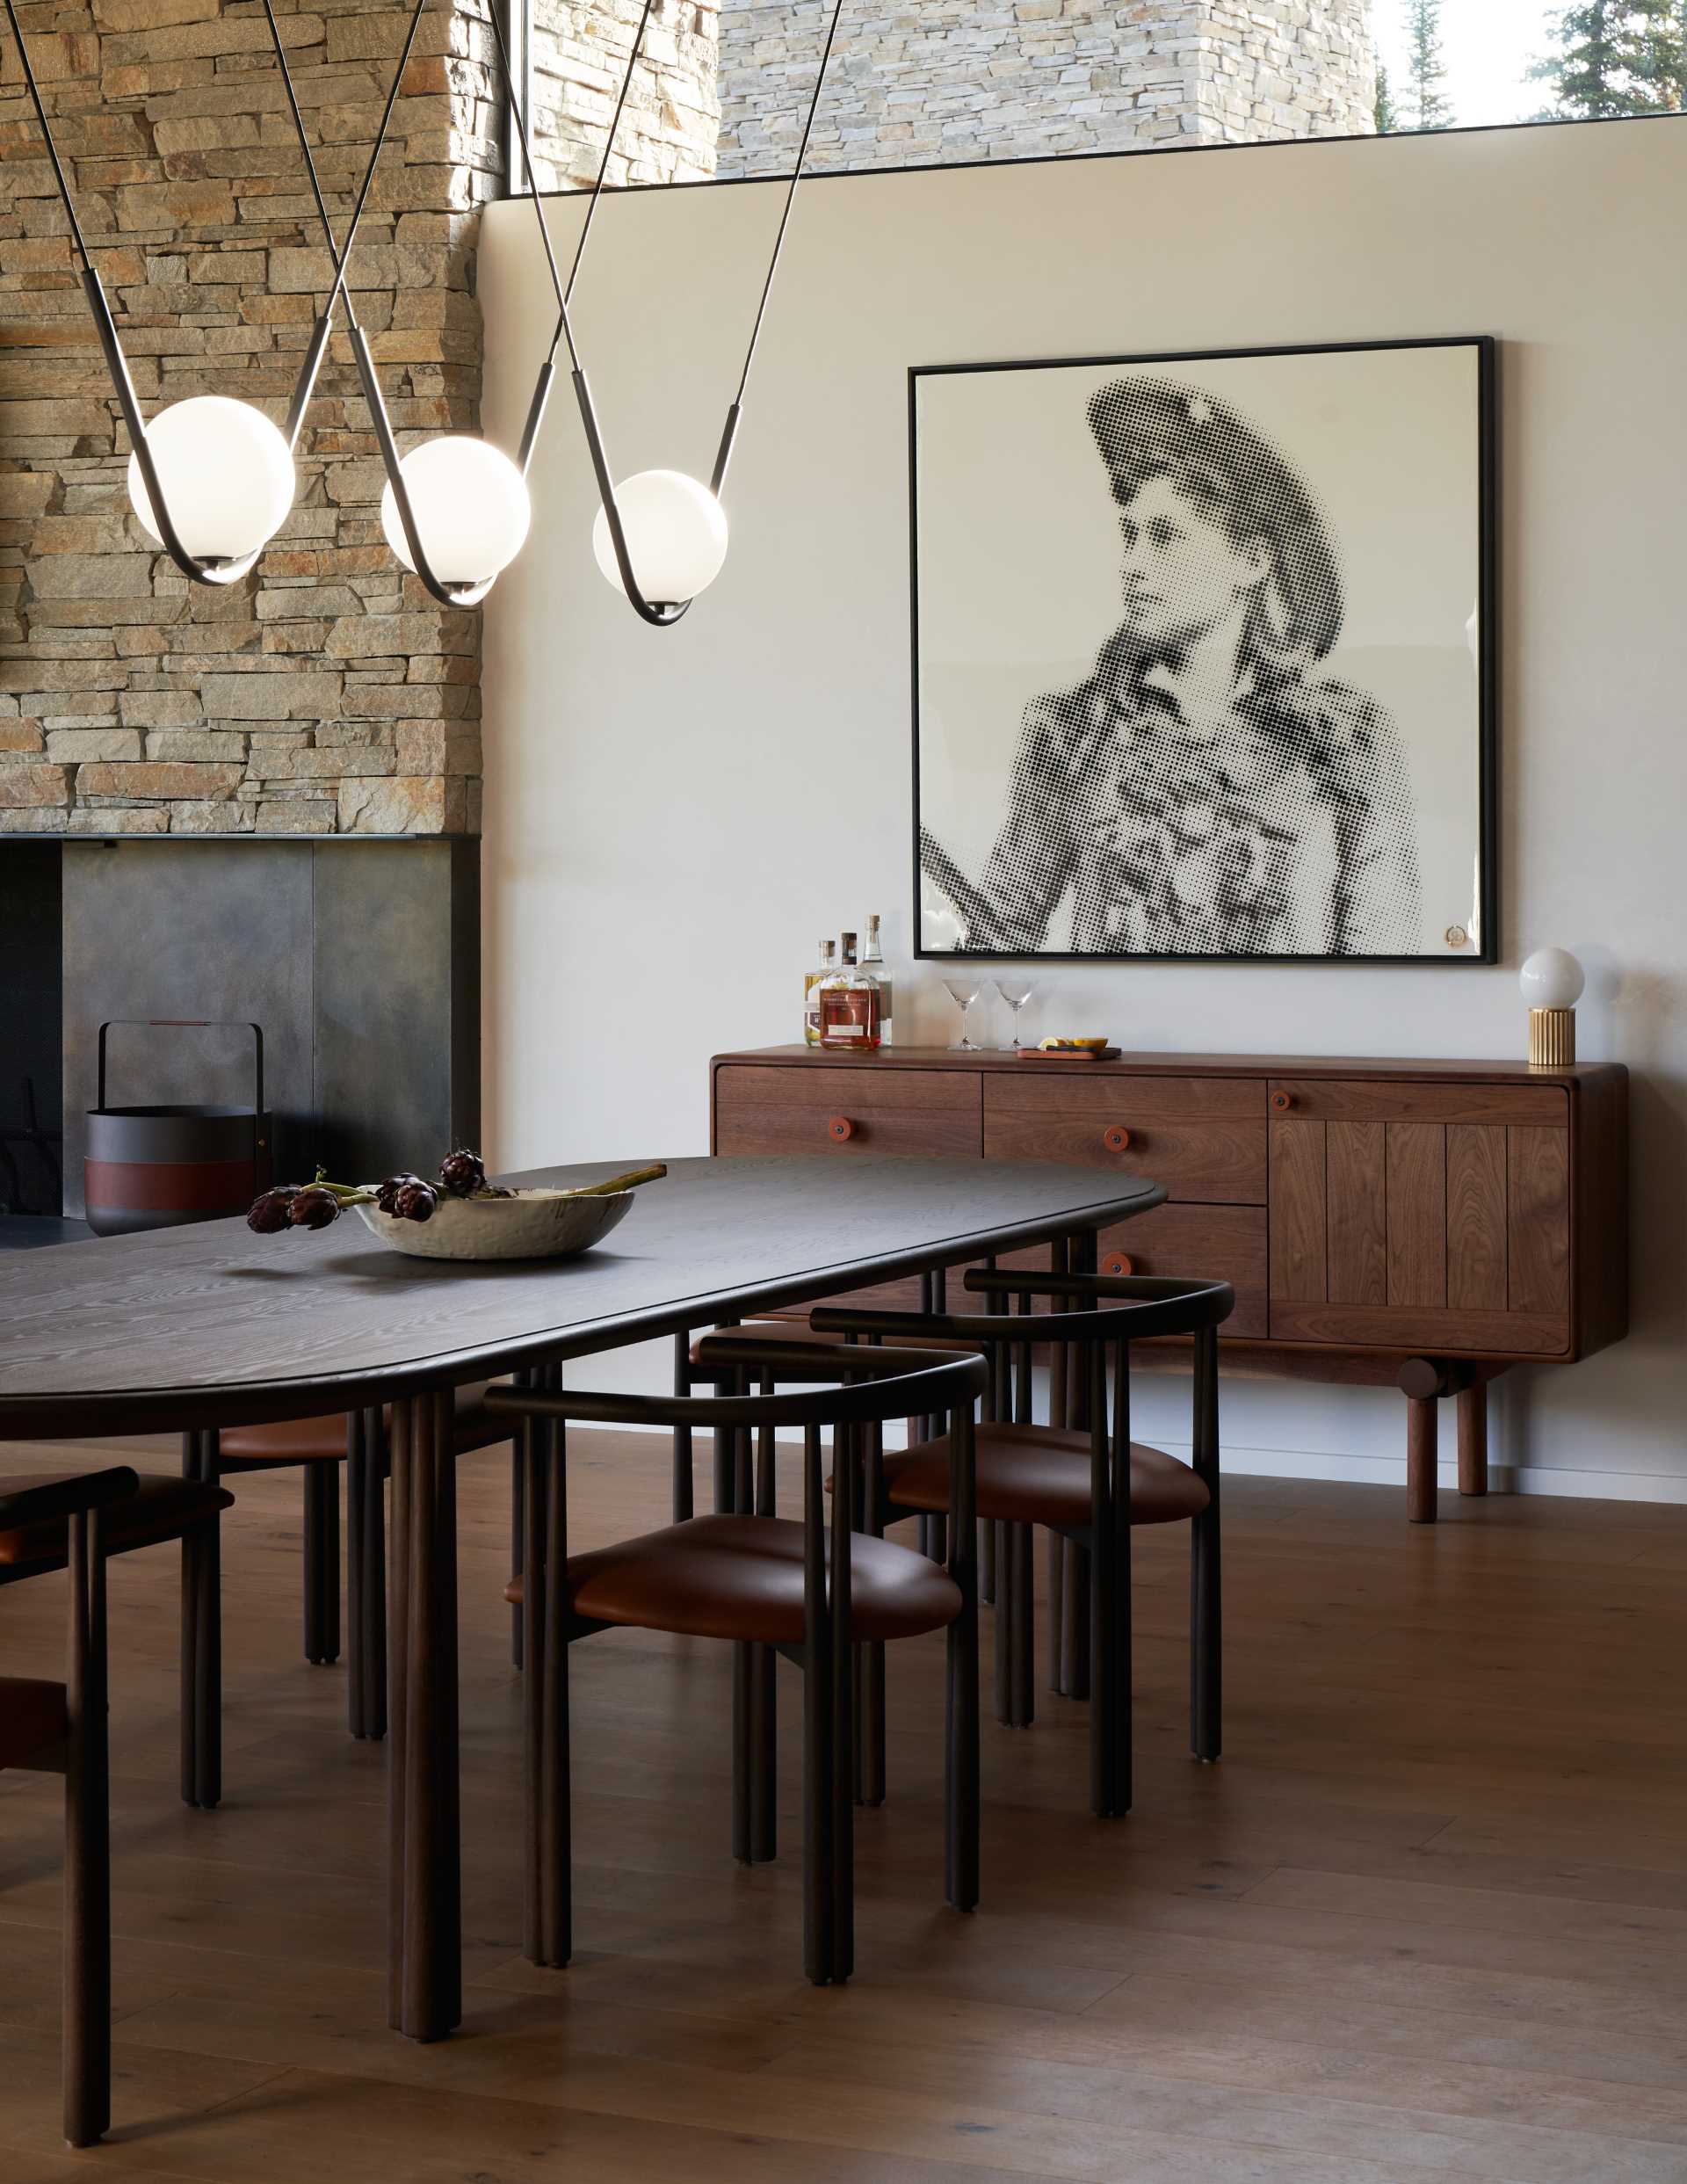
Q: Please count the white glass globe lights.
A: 4